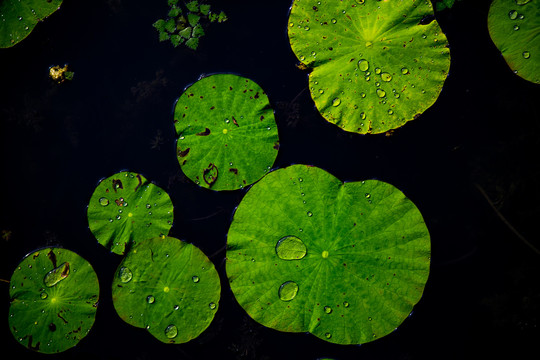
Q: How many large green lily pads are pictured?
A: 8